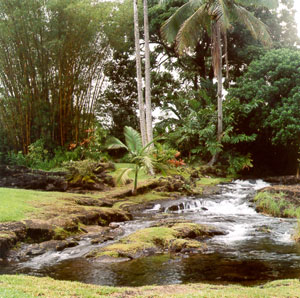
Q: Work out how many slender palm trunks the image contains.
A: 3